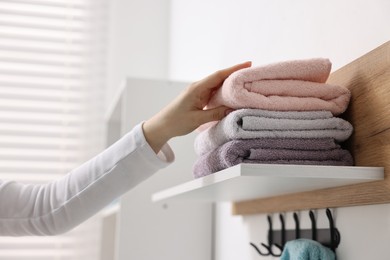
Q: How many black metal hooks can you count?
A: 5